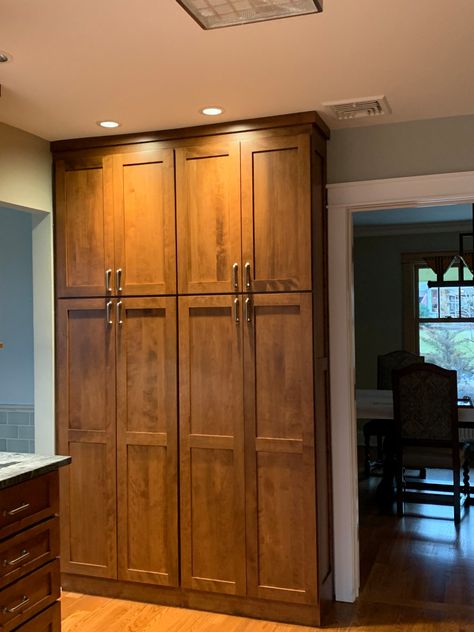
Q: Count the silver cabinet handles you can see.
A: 11